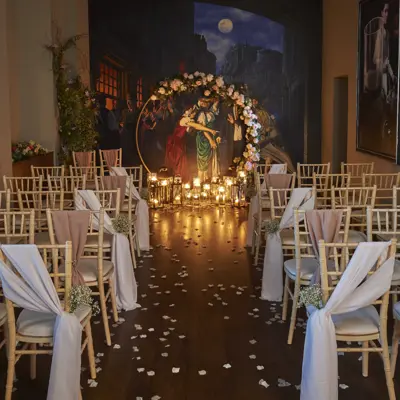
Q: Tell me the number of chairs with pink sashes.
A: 6